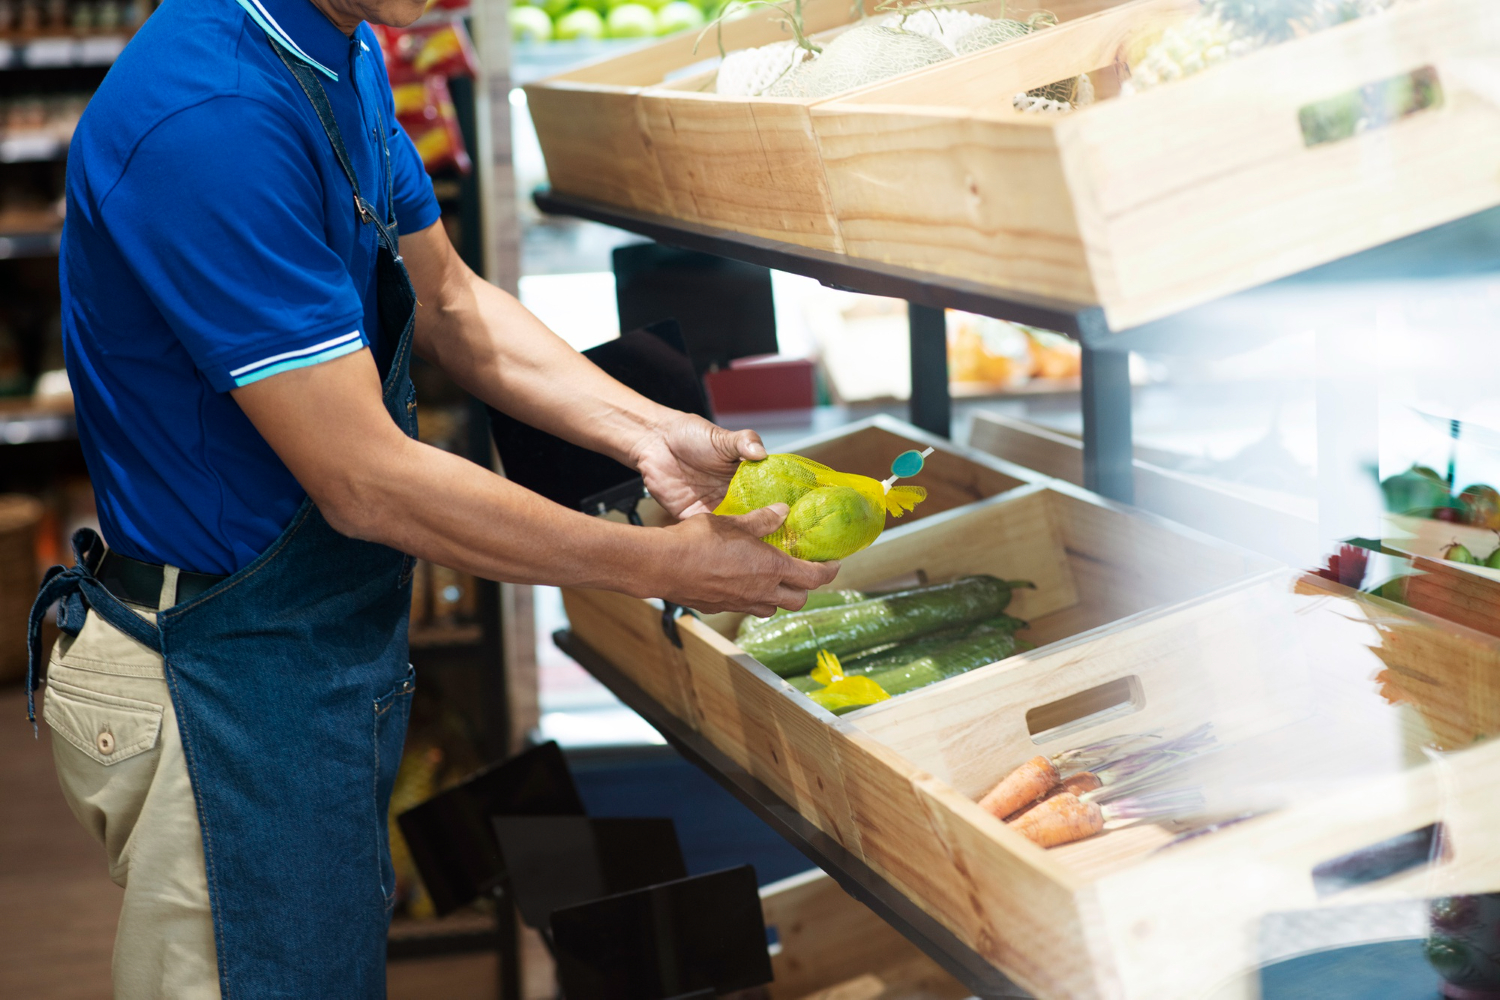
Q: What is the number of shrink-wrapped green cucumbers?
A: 4